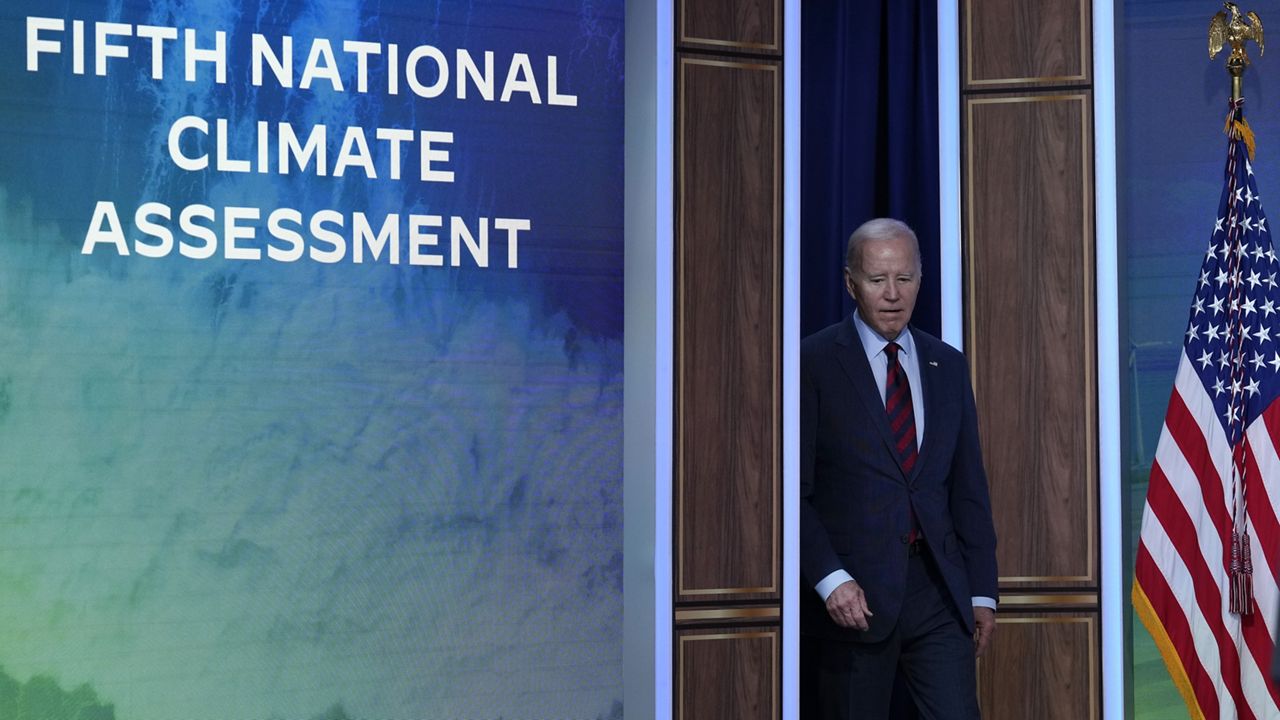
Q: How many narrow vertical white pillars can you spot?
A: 4